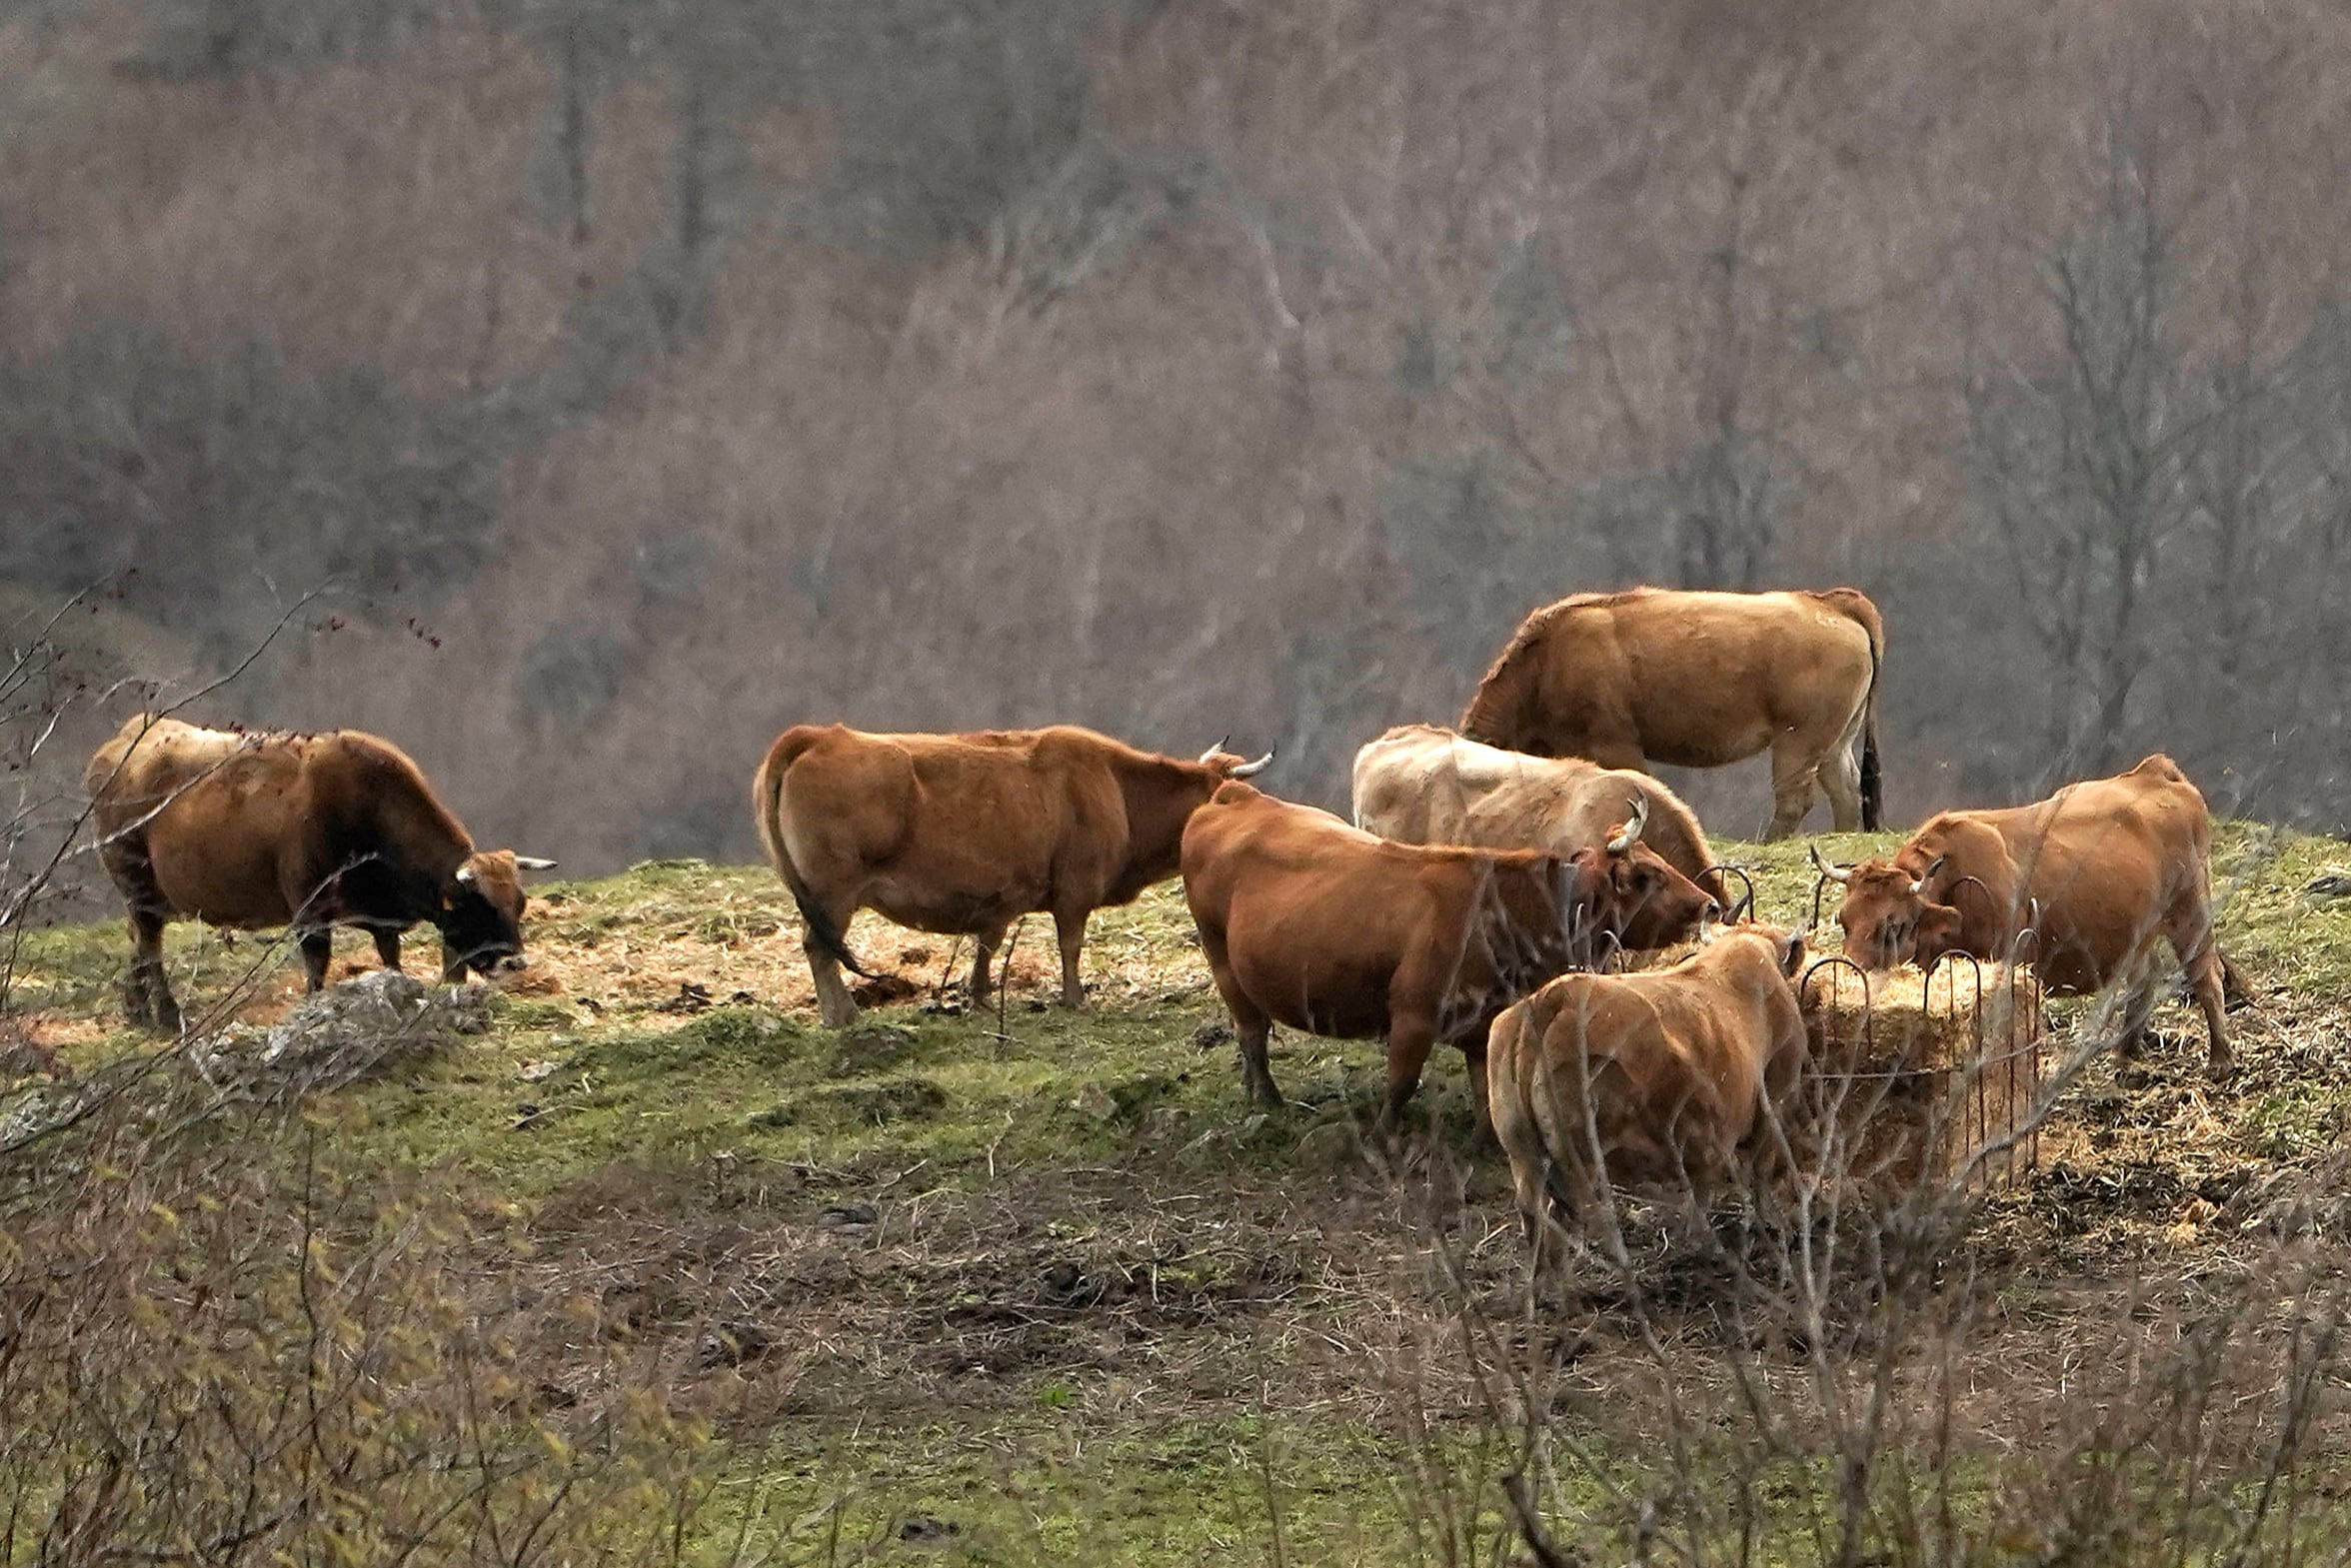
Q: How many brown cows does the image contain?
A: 7